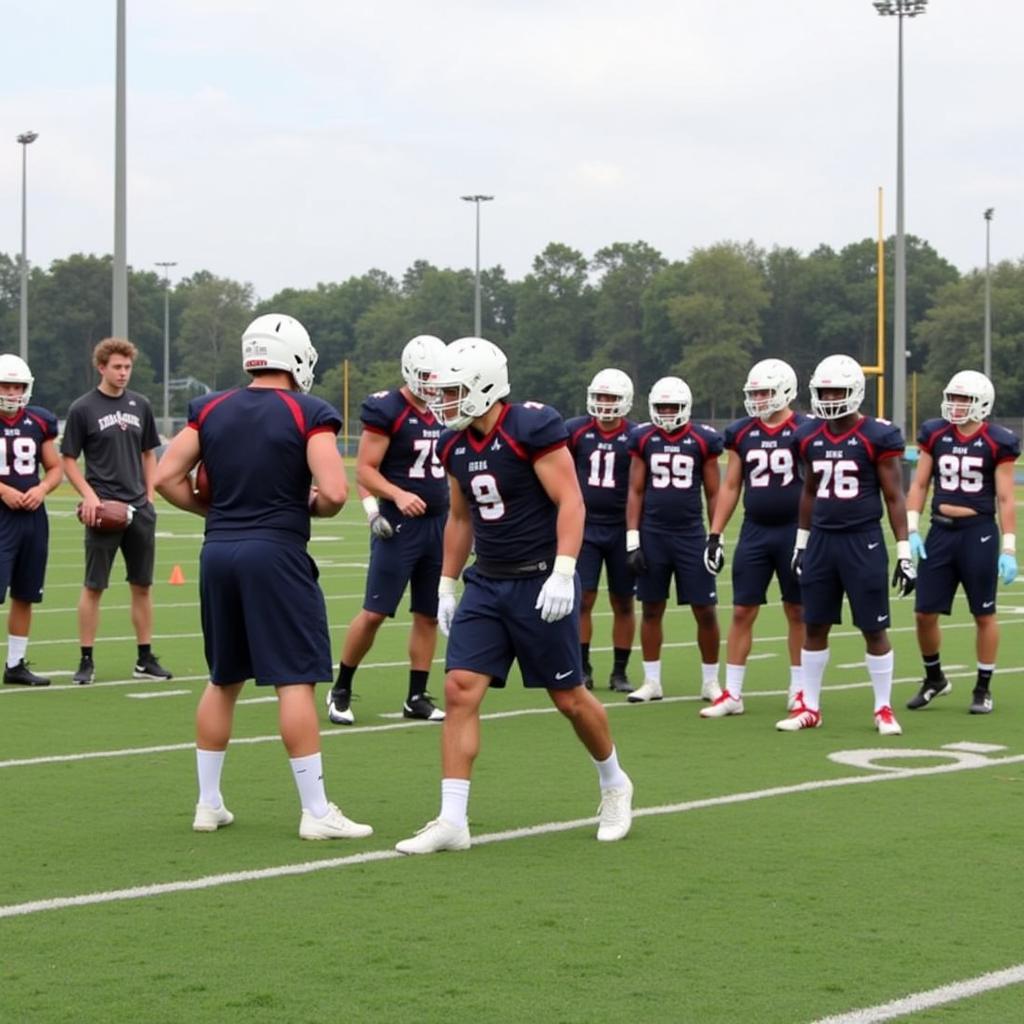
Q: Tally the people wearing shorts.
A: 10